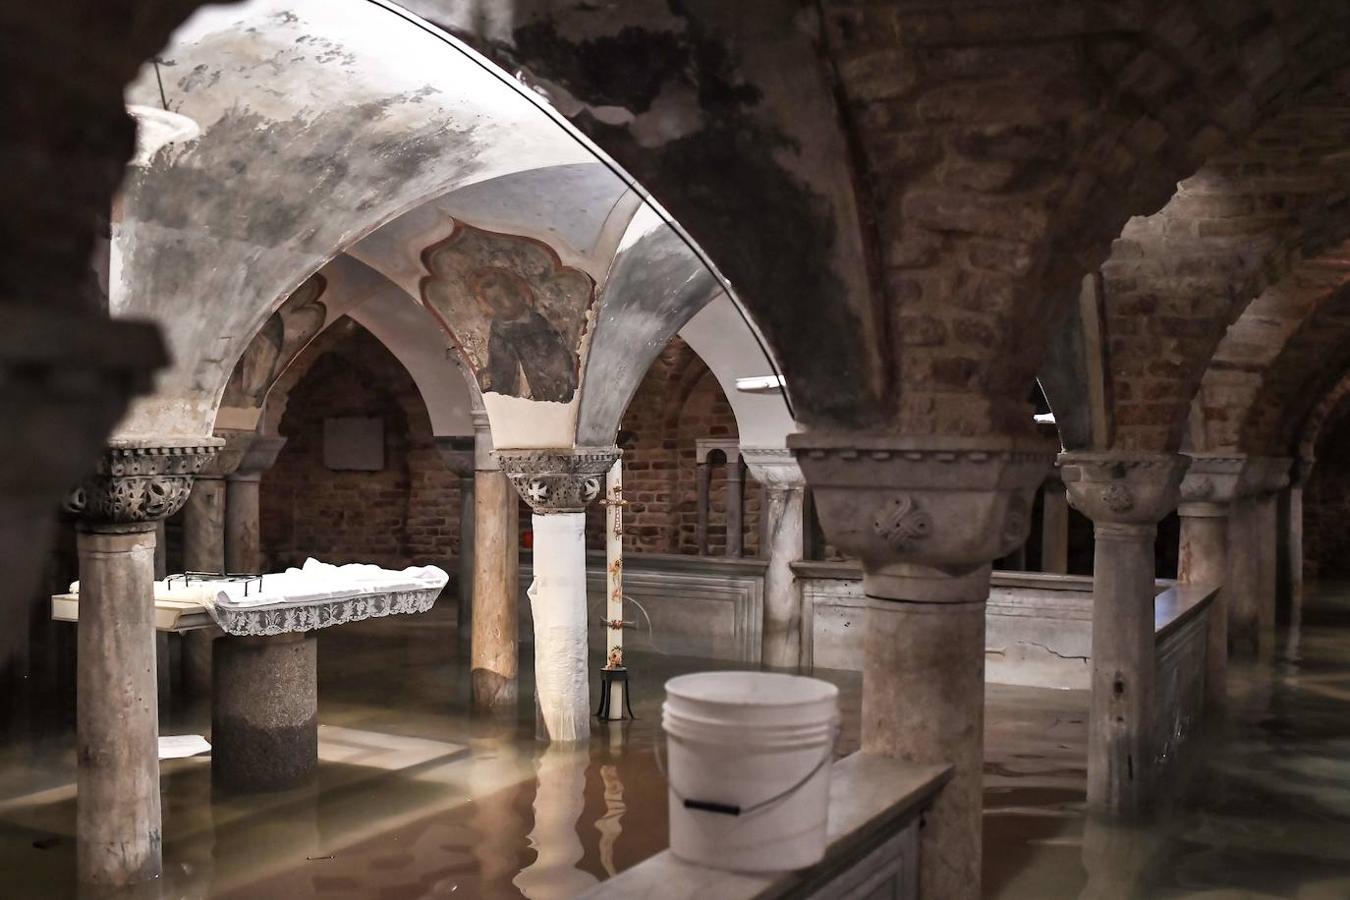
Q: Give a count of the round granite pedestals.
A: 1